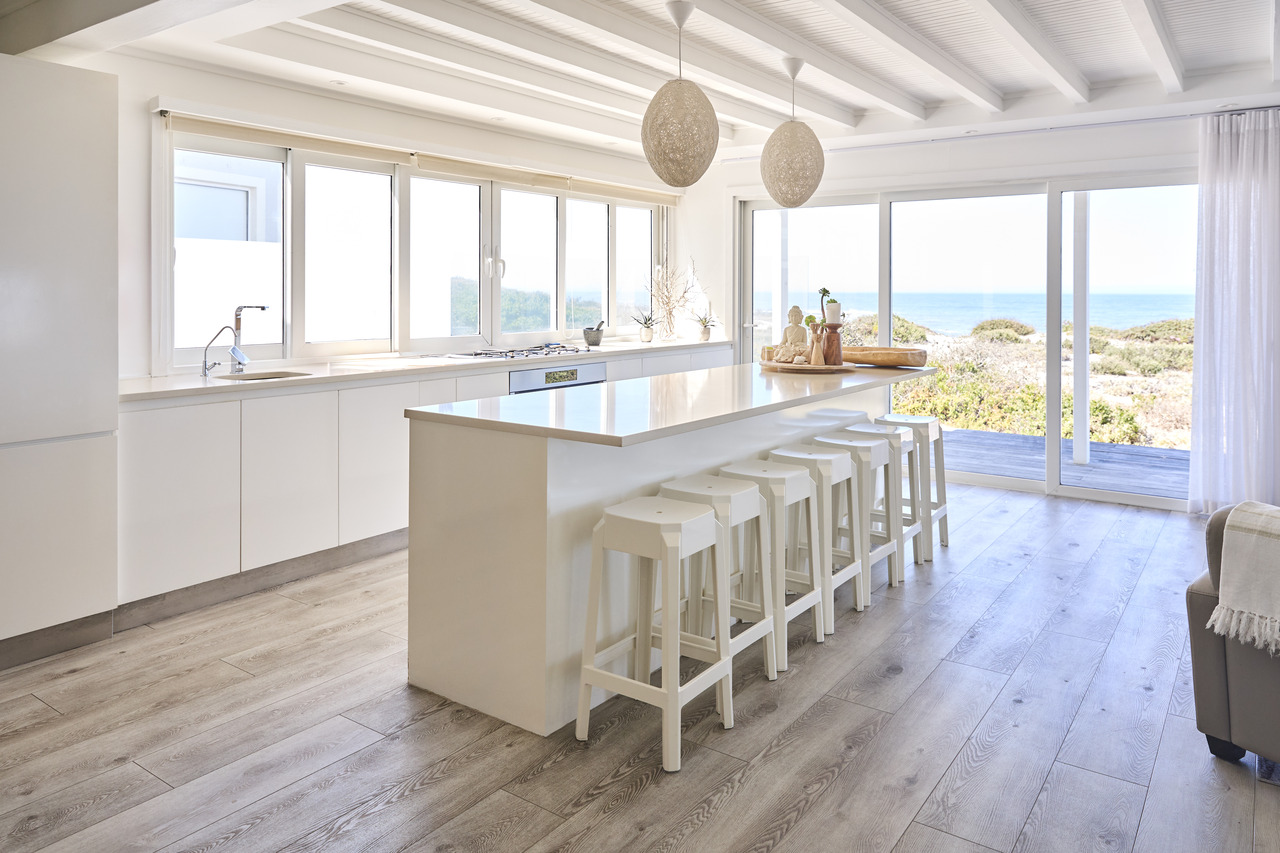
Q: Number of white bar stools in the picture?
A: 7